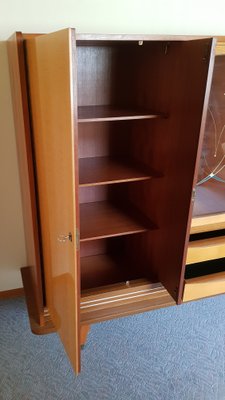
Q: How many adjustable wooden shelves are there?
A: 3